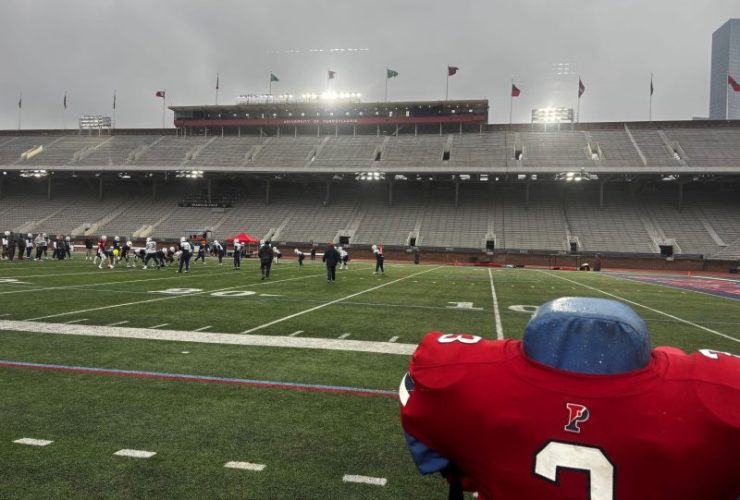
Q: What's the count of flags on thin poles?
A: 13